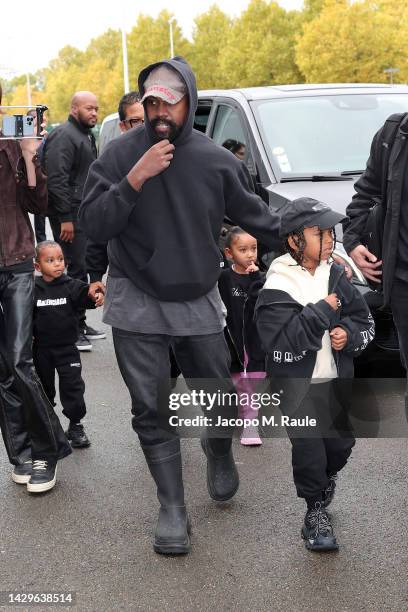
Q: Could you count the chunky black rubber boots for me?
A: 2